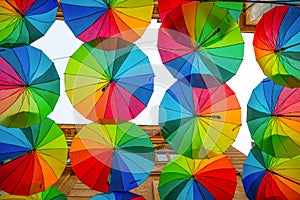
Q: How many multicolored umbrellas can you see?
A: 15